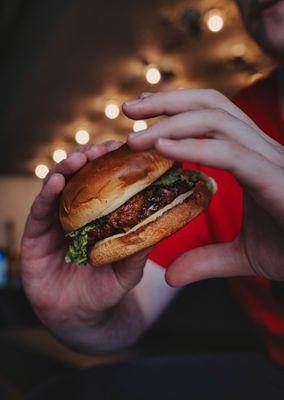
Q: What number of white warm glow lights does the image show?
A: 7